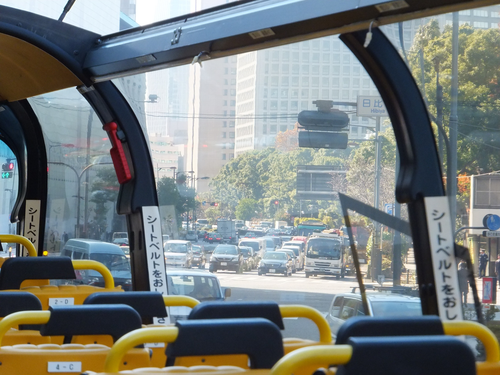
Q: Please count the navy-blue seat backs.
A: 8